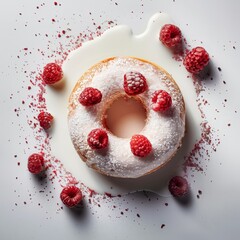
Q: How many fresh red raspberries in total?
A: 12